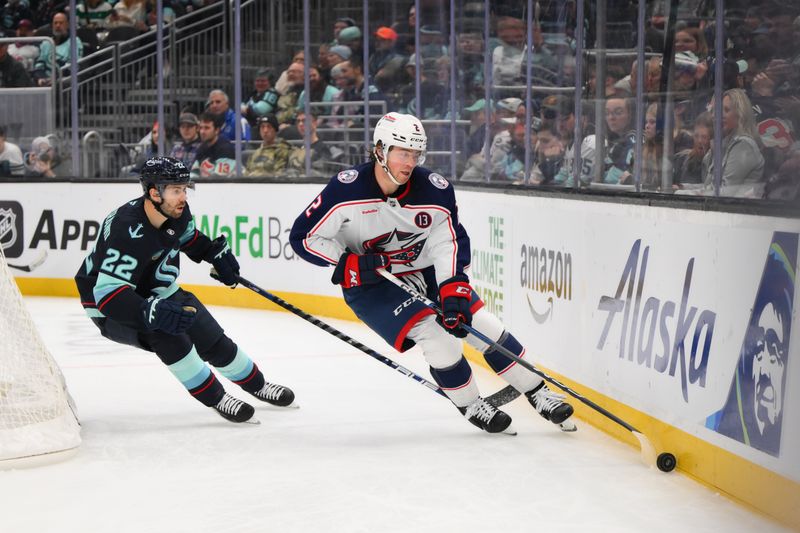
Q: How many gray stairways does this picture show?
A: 1